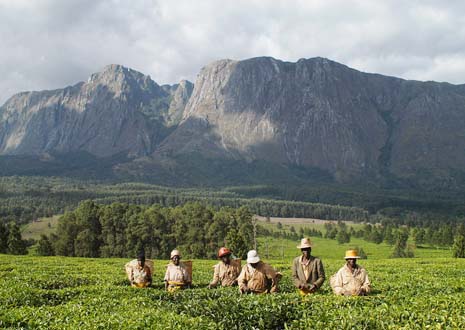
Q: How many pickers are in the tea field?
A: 6